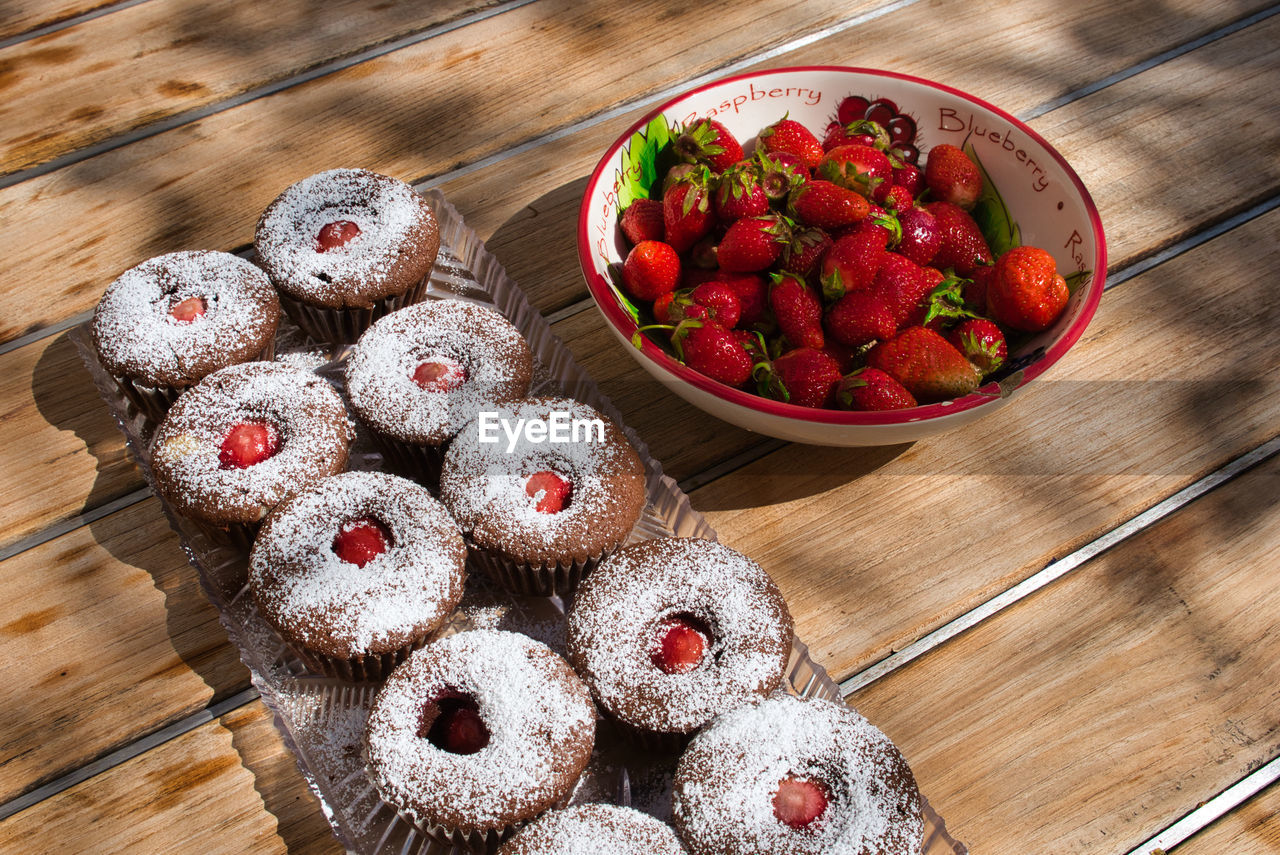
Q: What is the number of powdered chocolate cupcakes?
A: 10